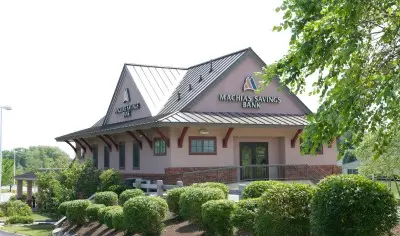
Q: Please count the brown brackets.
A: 12